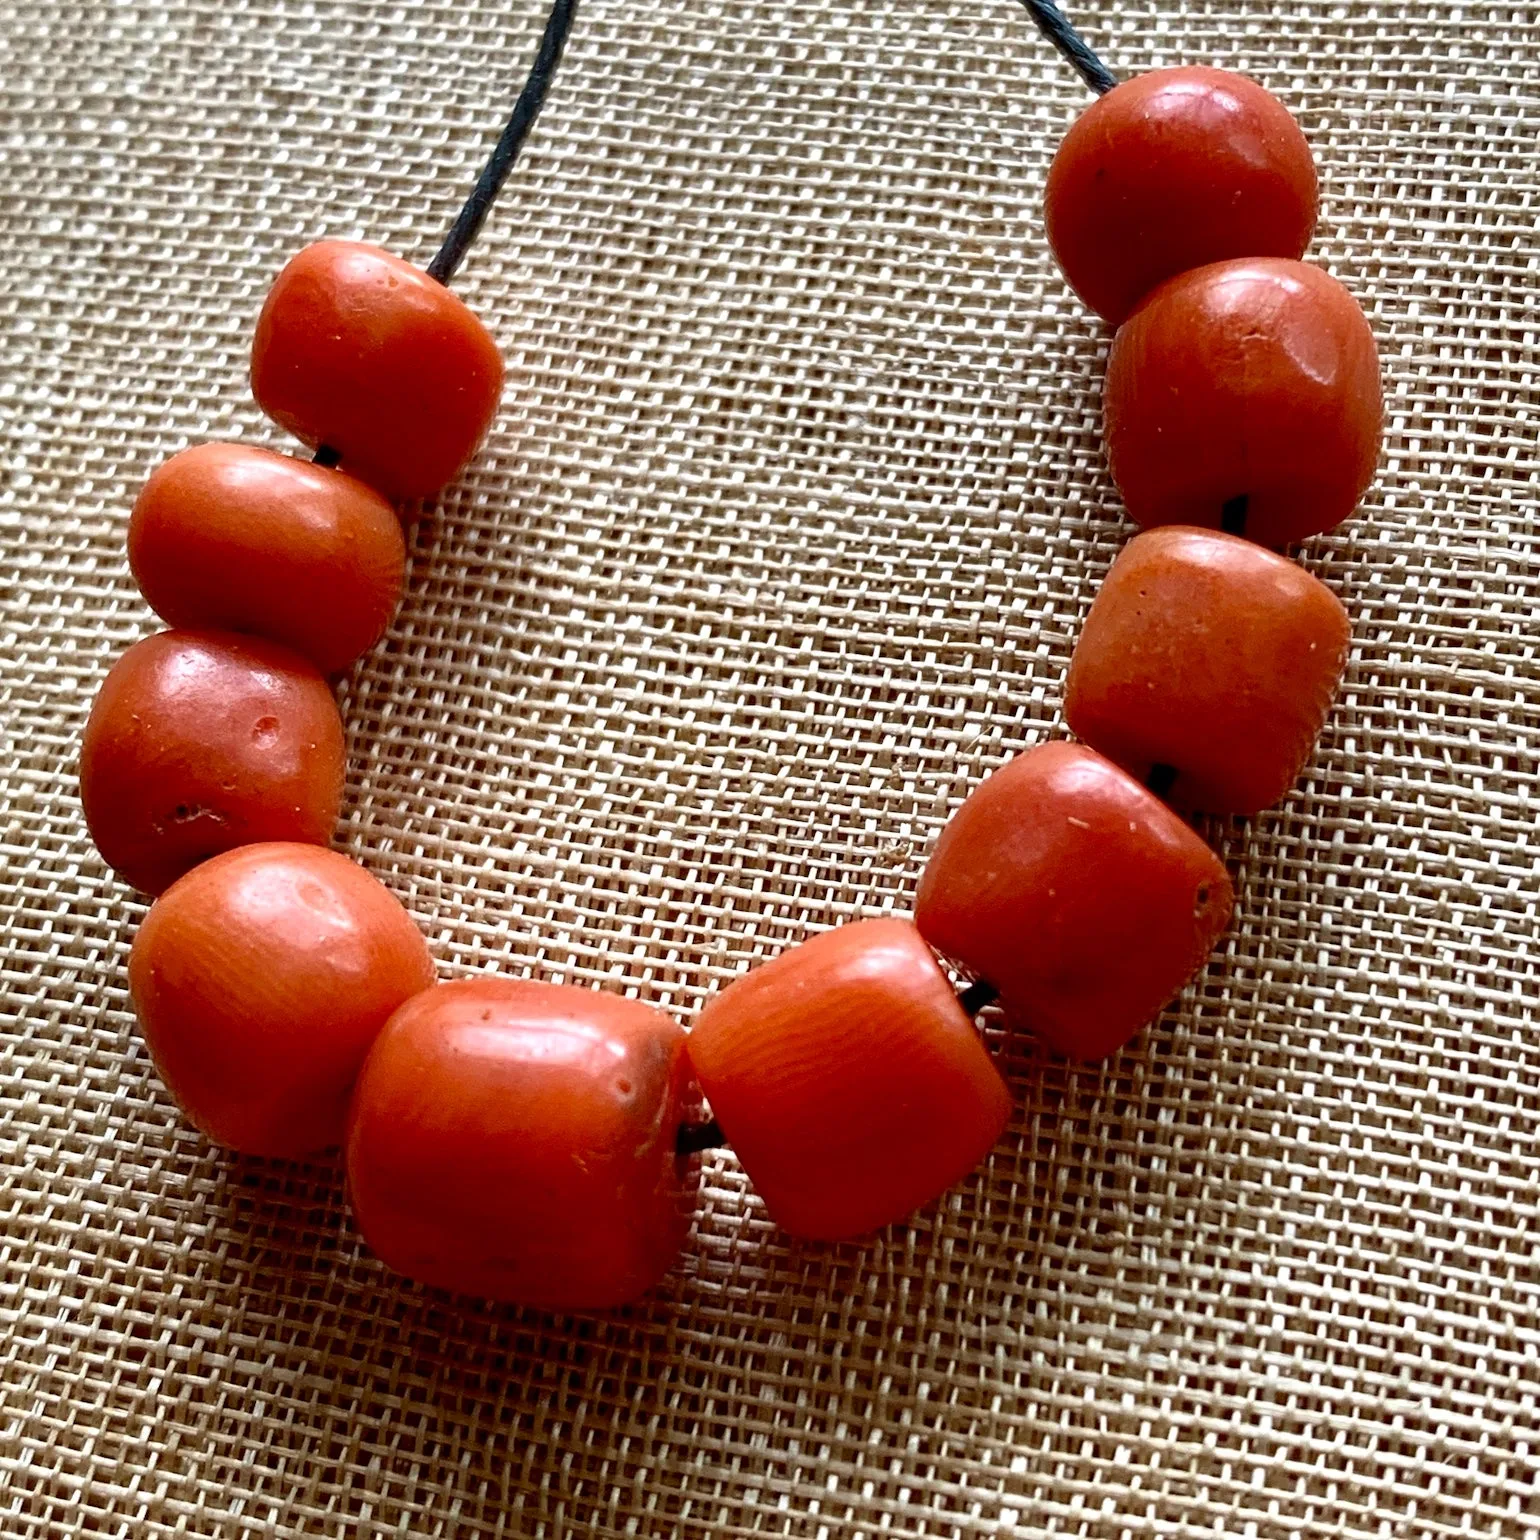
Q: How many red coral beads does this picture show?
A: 10